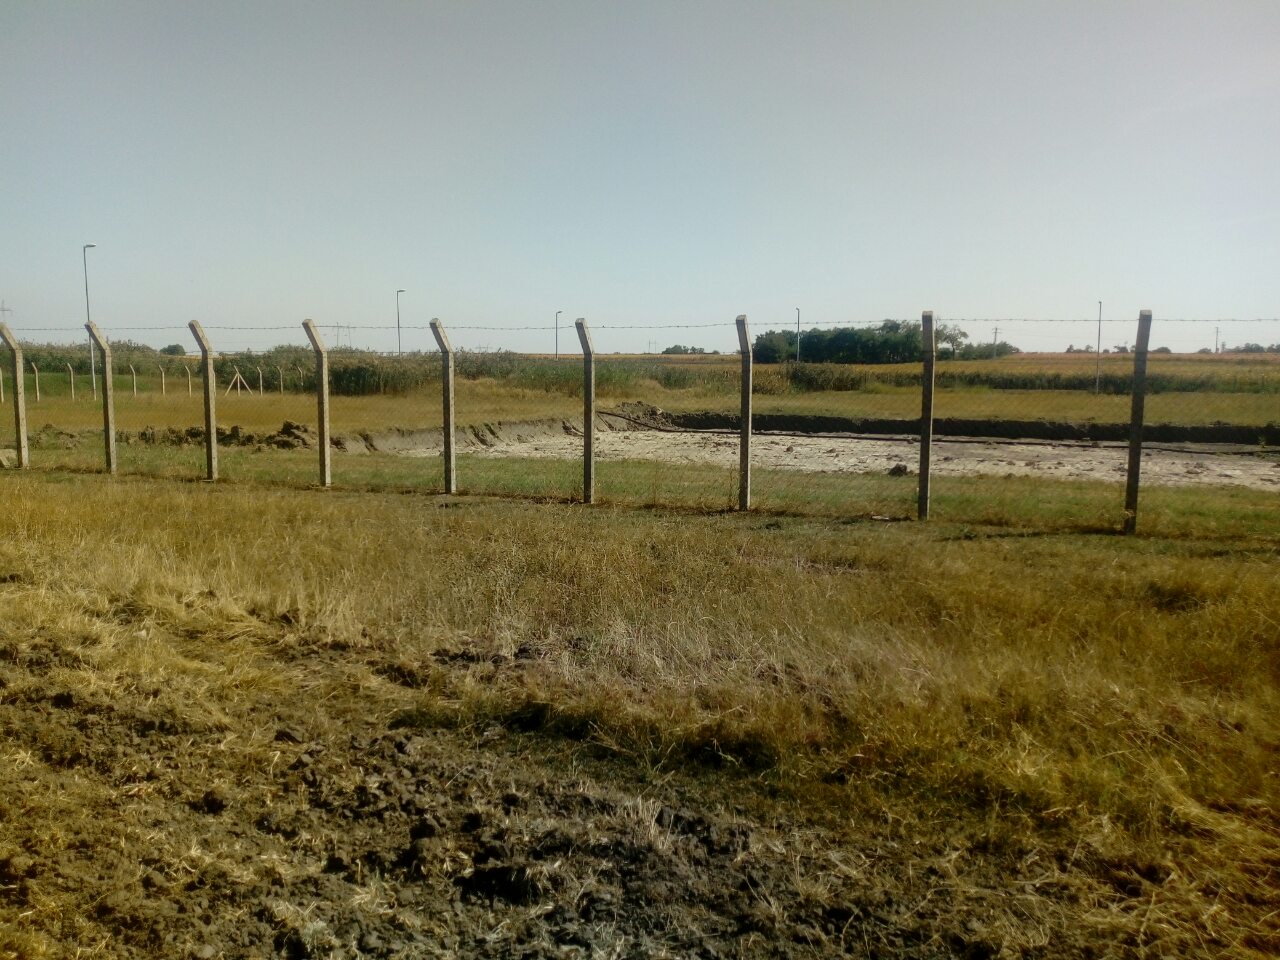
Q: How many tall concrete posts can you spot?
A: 9